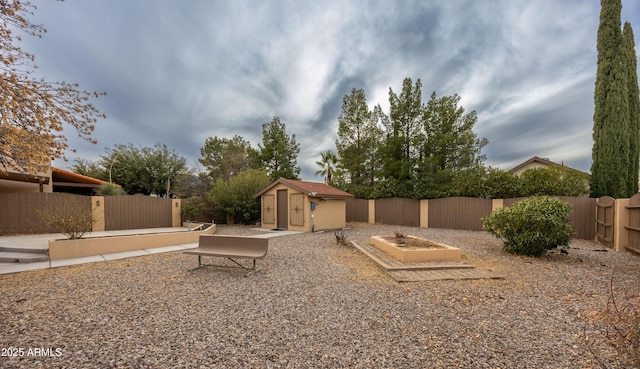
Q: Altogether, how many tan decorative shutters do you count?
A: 2